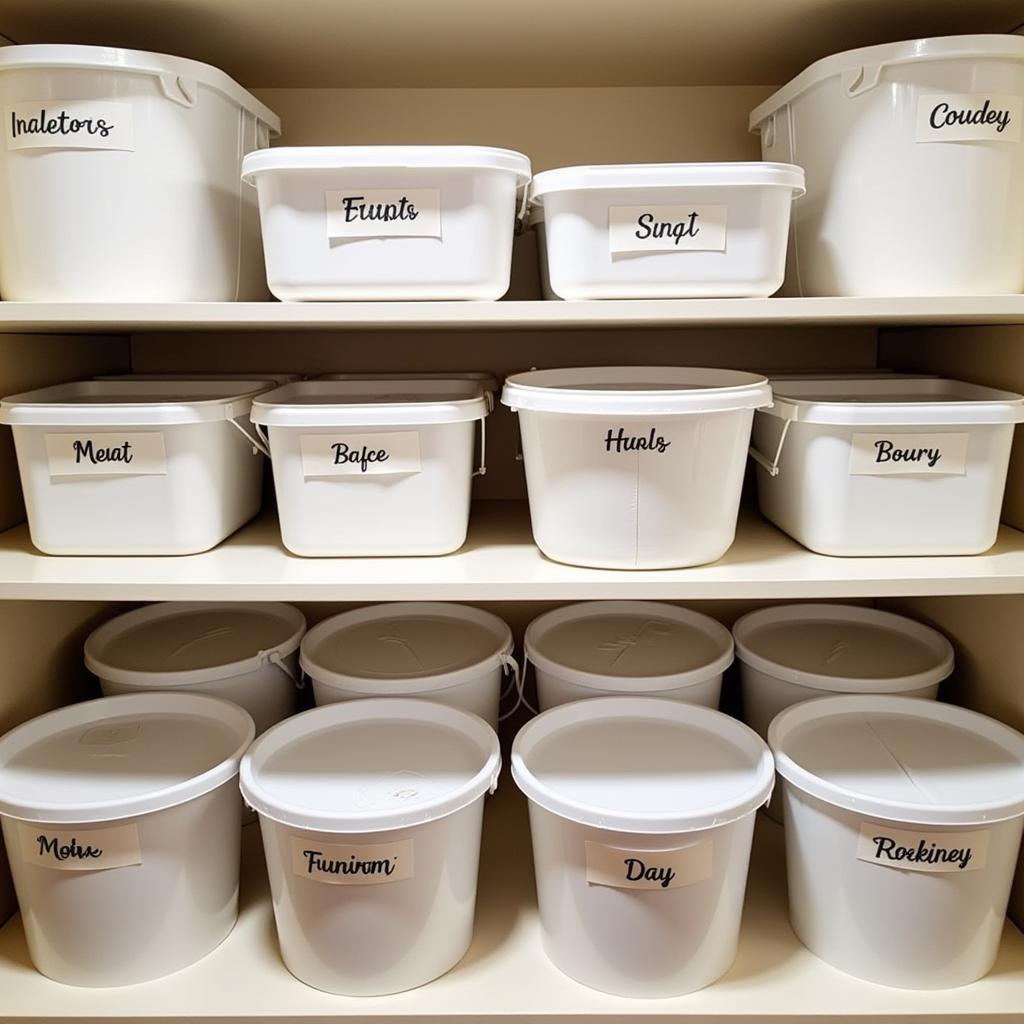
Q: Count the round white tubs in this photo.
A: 9